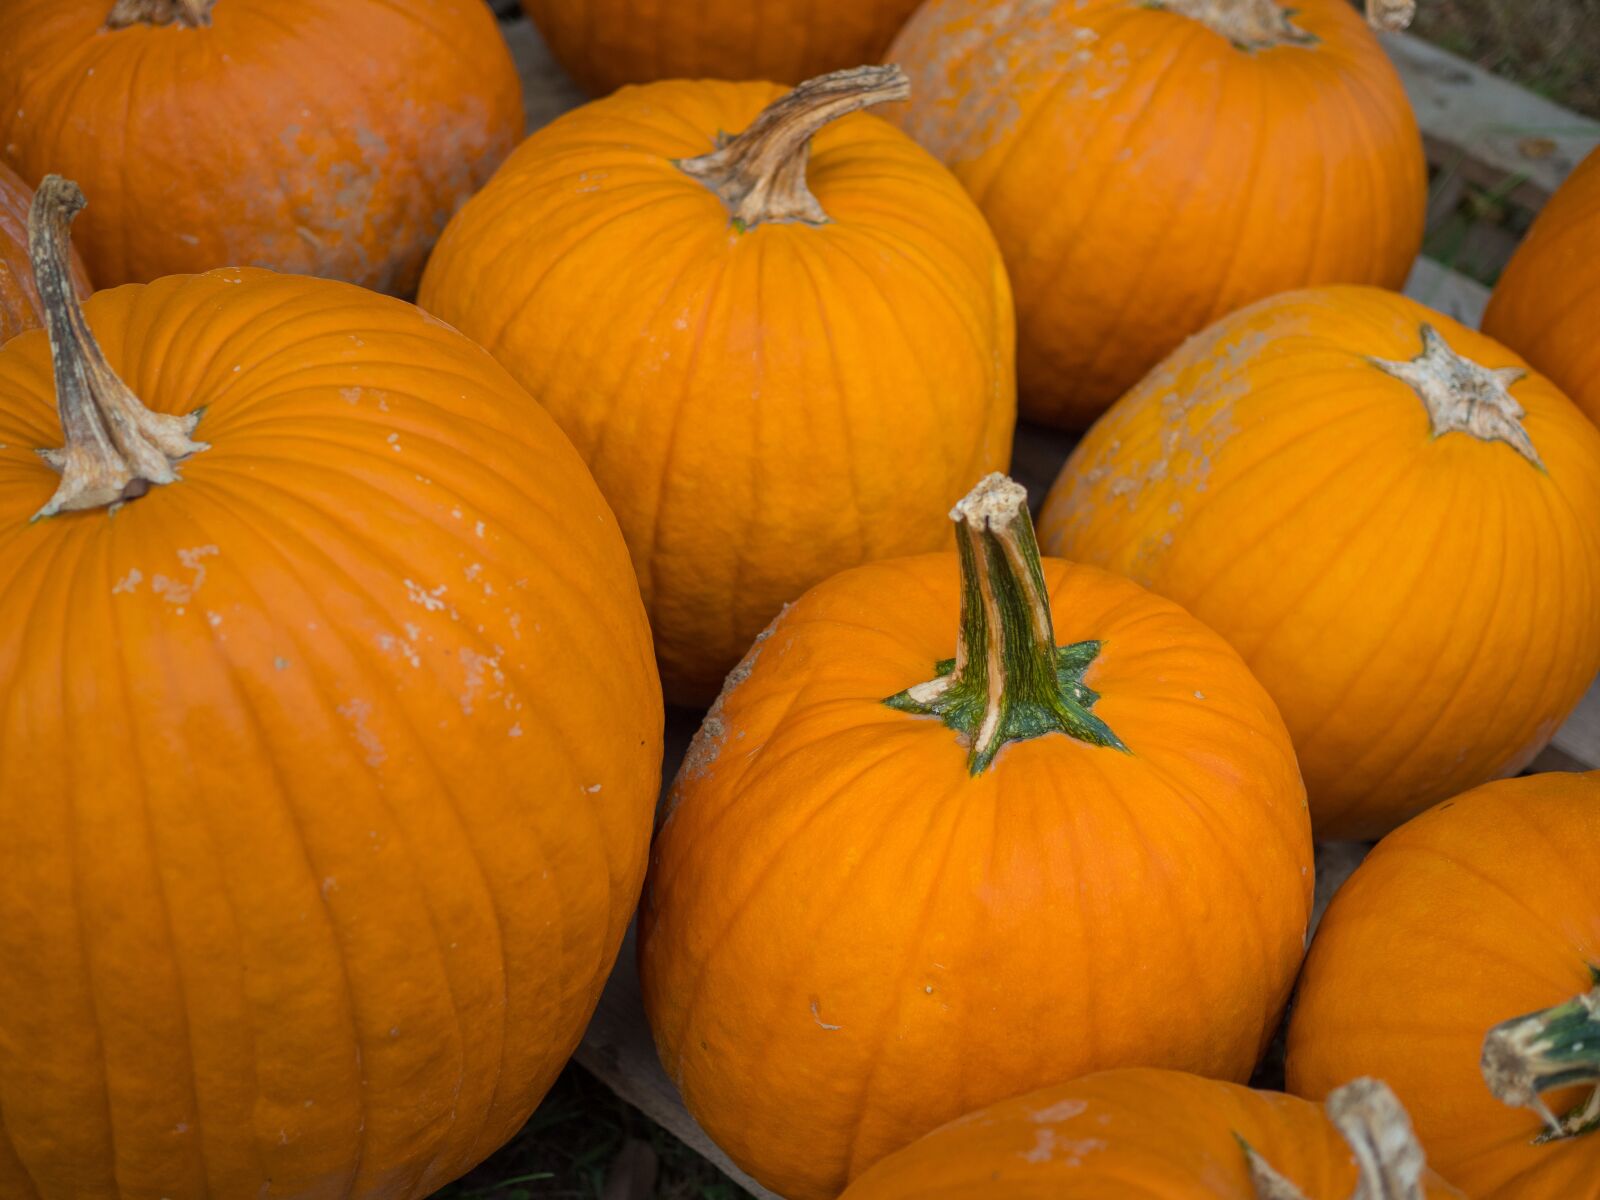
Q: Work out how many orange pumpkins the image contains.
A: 11